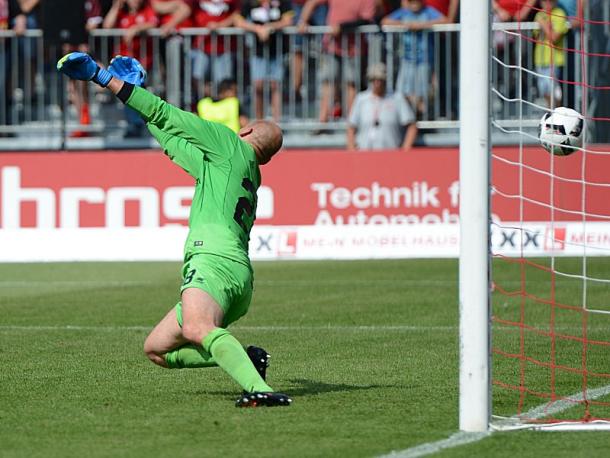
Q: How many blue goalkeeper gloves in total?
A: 2